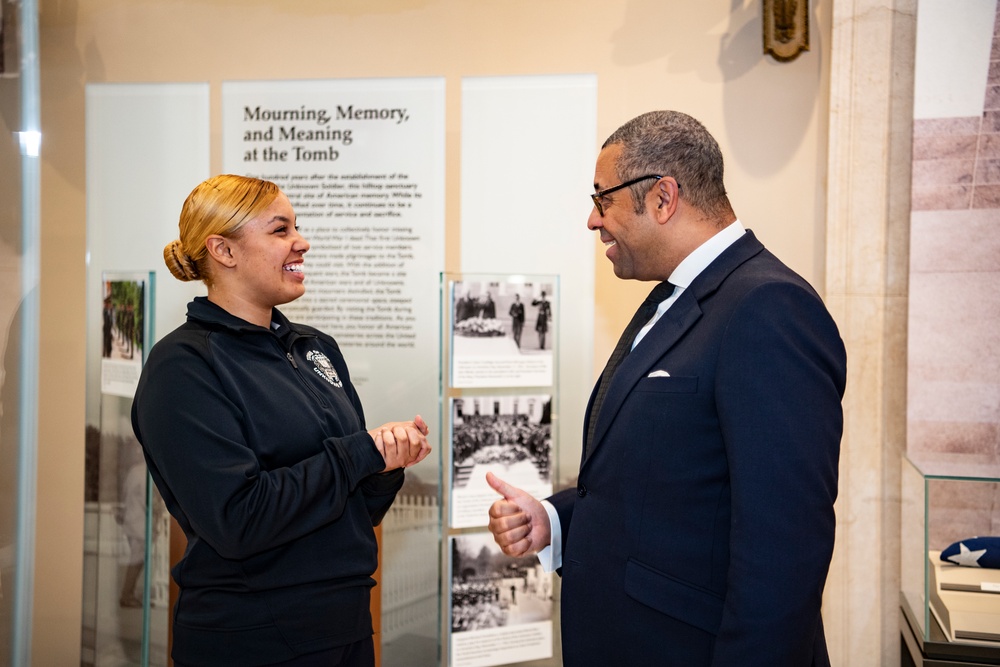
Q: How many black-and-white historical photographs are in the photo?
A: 3